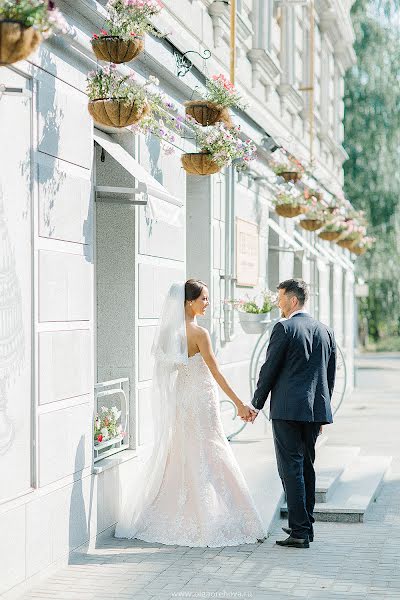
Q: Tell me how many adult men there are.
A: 1